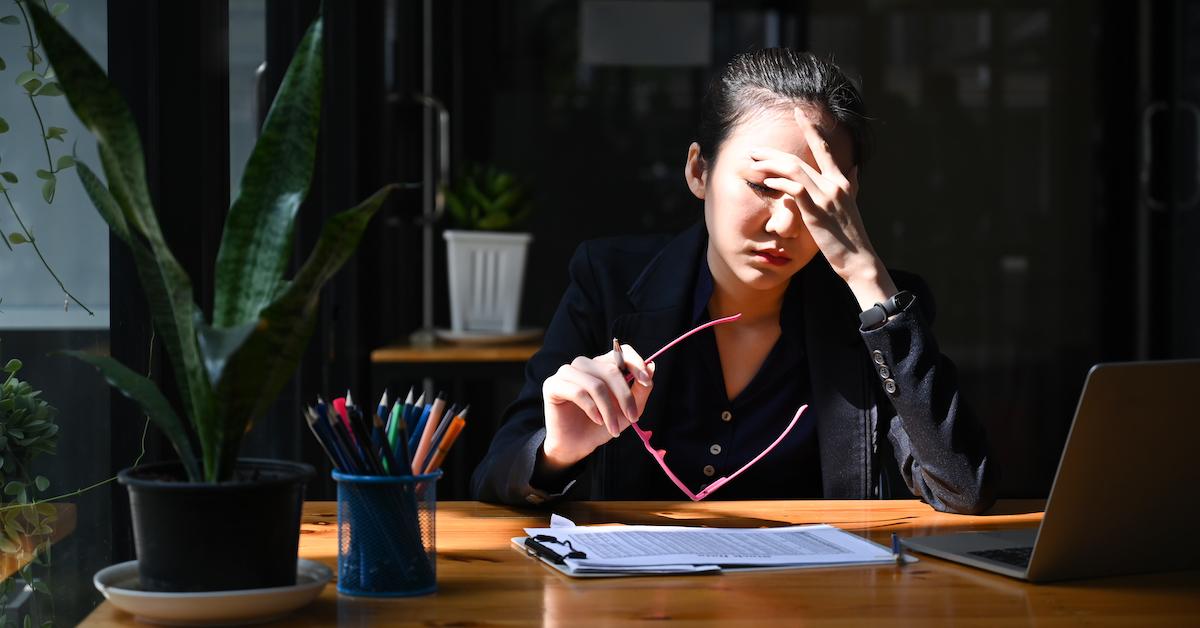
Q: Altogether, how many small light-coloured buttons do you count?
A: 6